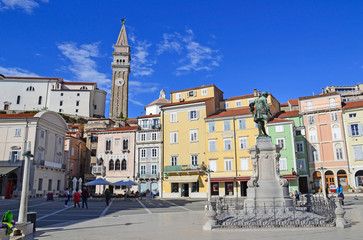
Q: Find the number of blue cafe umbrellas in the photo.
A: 2